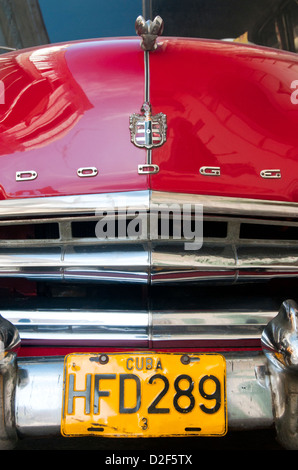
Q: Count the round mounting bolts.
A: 2